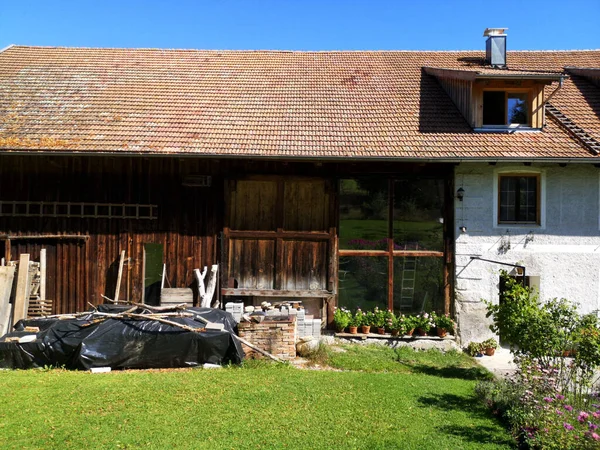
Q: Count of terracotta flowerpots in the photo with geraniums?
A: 8